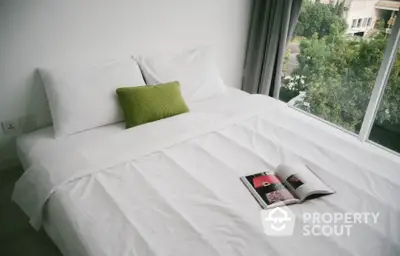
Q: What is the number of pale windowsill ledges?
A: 1